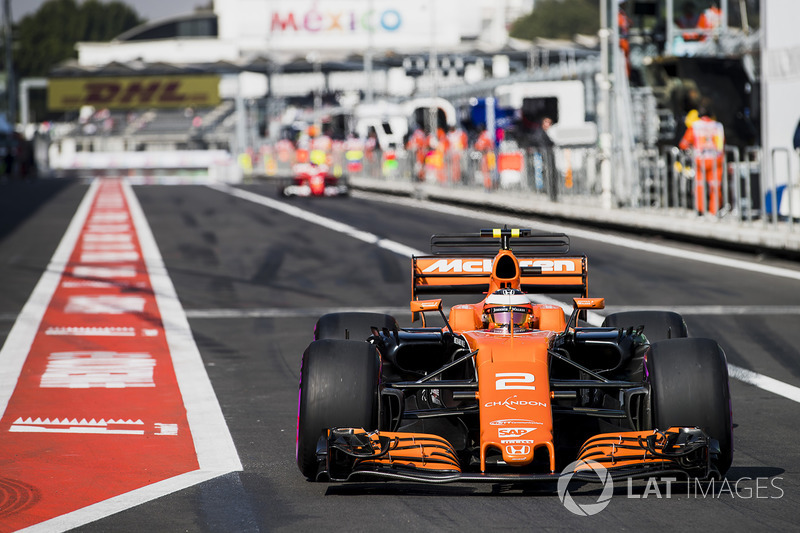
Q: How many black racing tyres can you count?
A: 4